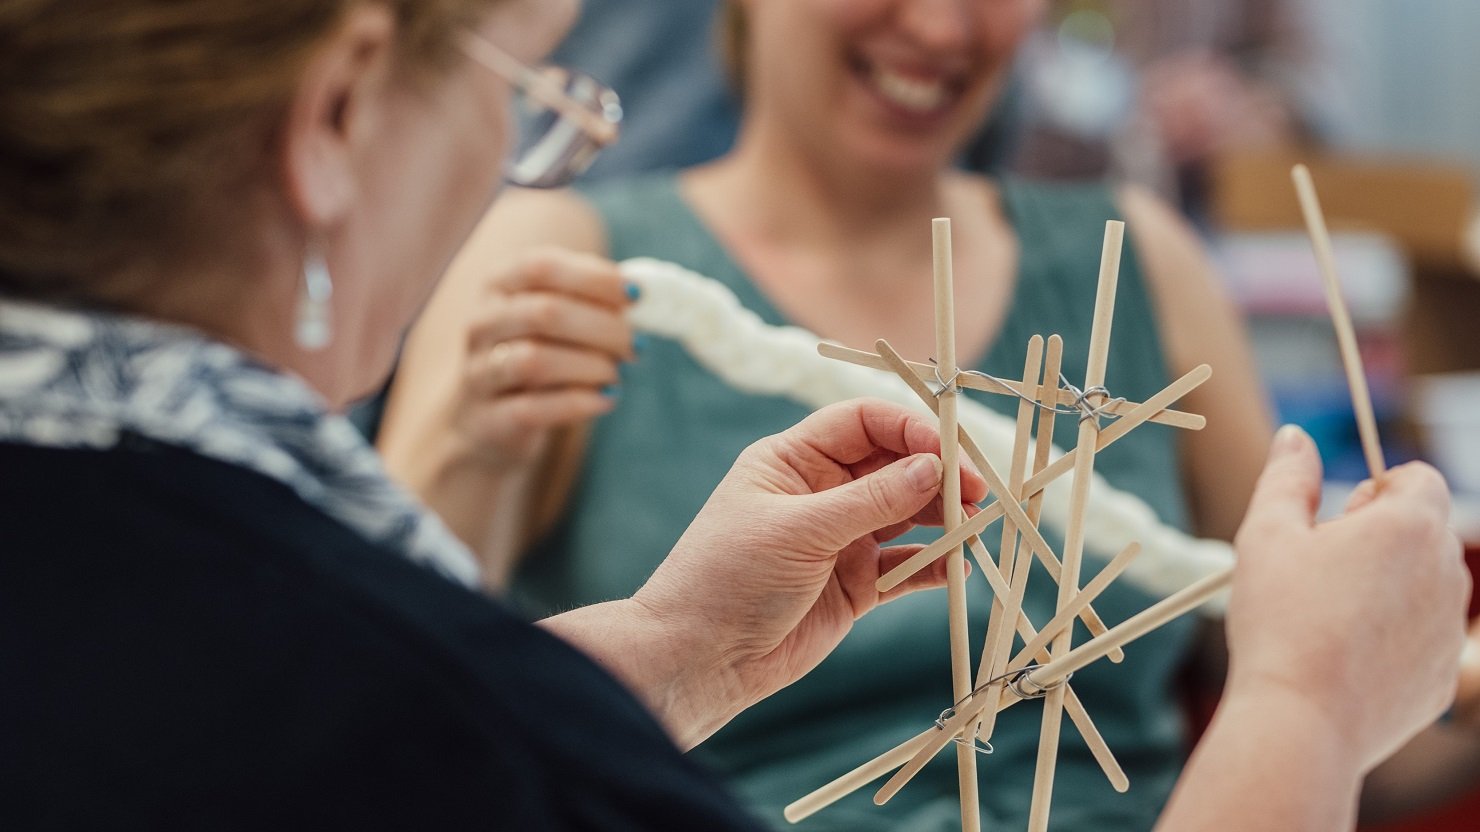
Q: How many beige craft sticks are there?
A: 11